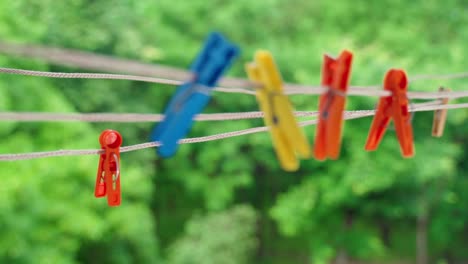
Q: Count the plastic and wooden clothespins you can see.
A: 6